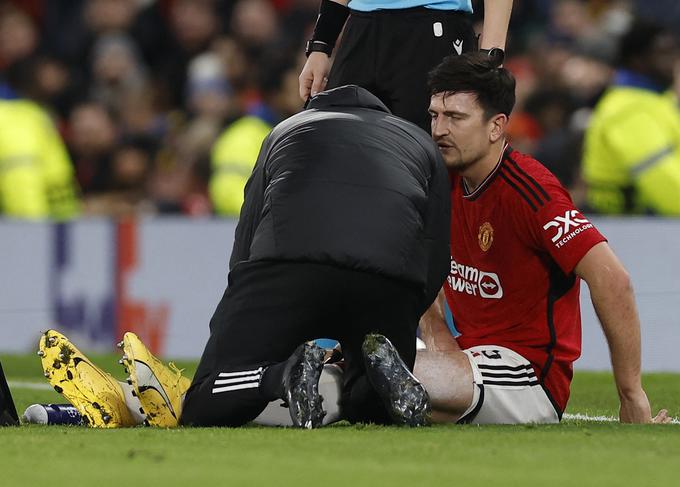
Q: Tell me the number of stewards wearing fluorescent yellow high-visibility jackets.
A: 3